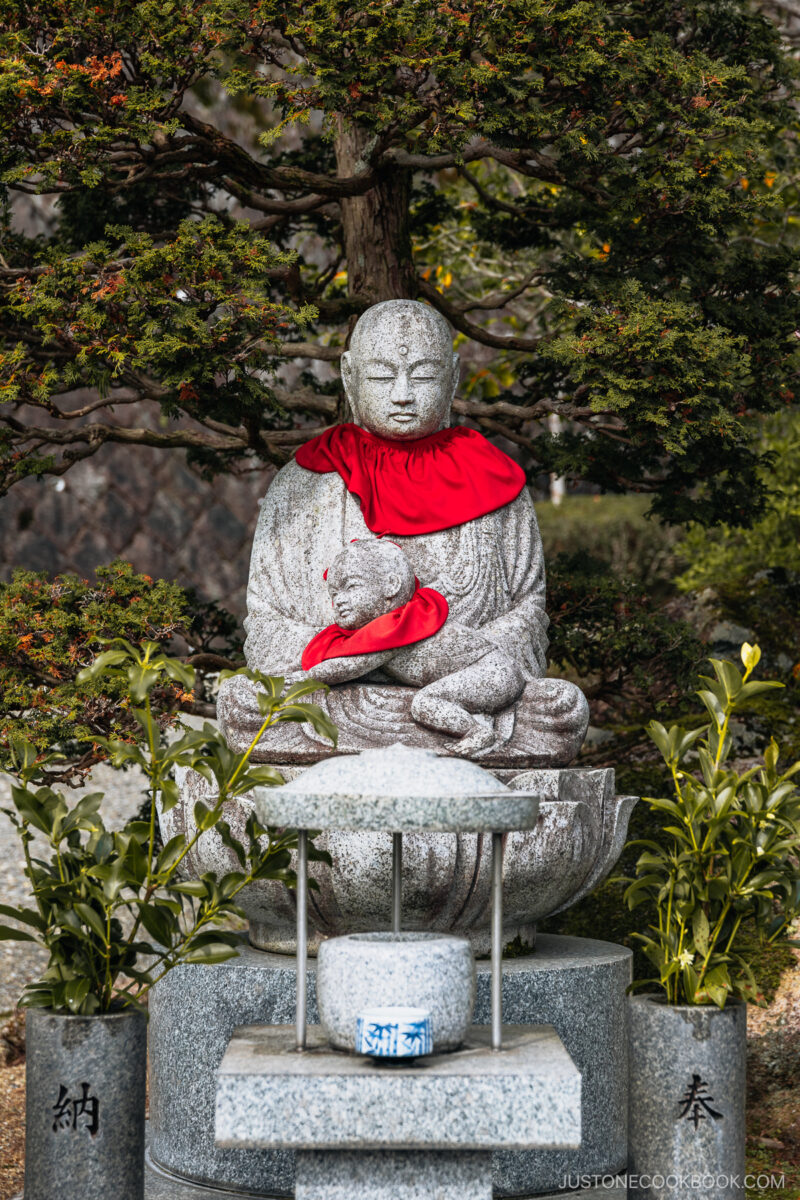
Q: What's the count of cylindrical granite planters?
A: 2